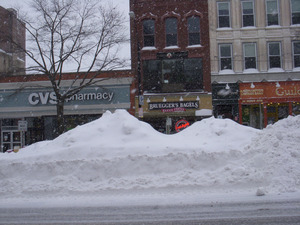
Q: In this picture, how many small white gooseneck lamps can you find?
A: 7